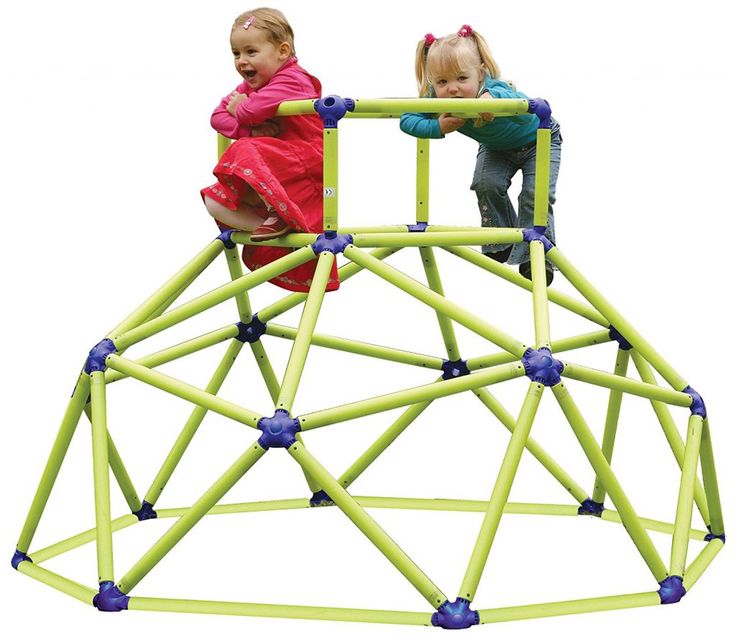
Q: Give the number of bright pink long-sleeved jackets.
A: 1